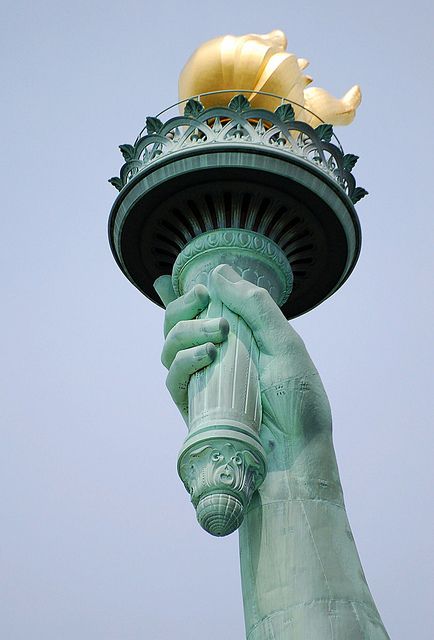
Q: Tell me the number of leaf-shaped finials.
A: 9